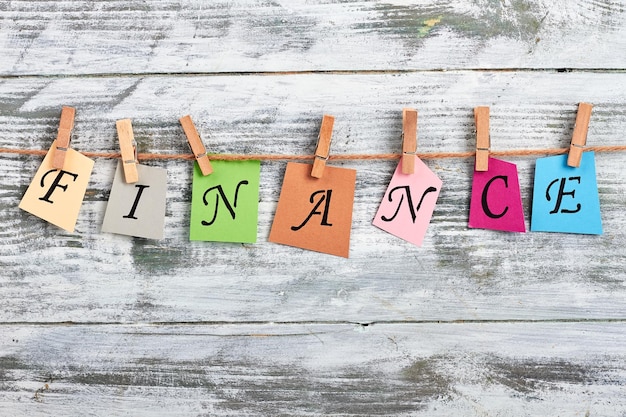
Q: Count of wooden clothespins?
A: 7